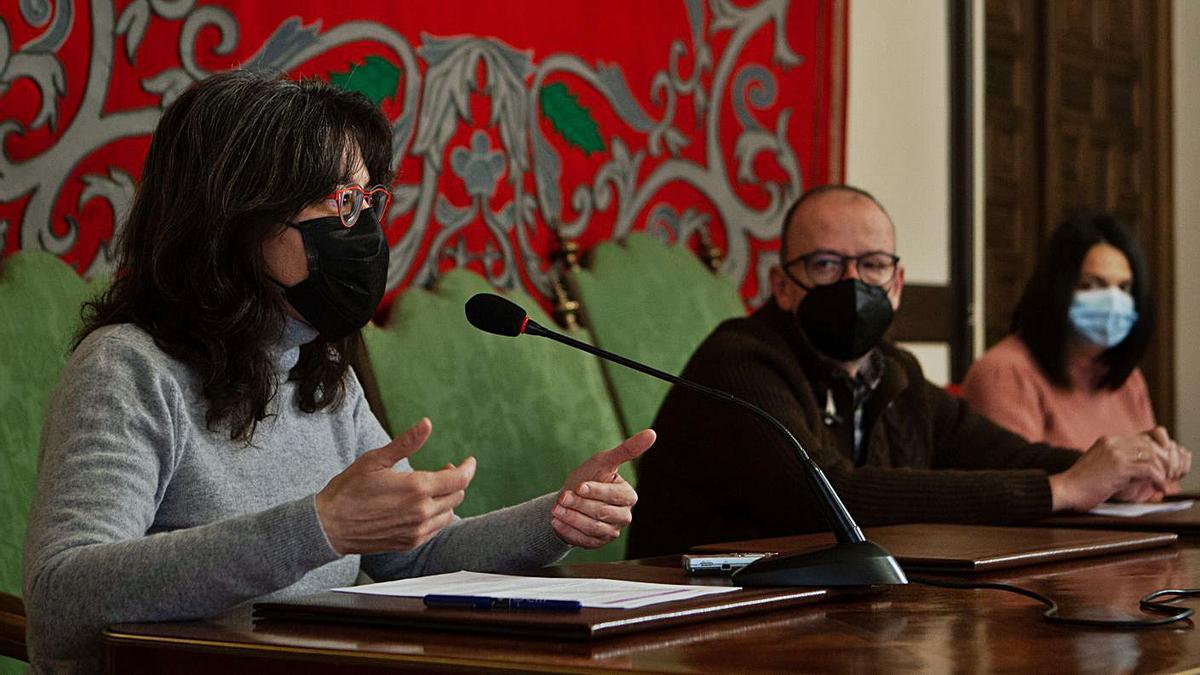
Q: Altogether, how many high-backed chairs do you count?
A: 3